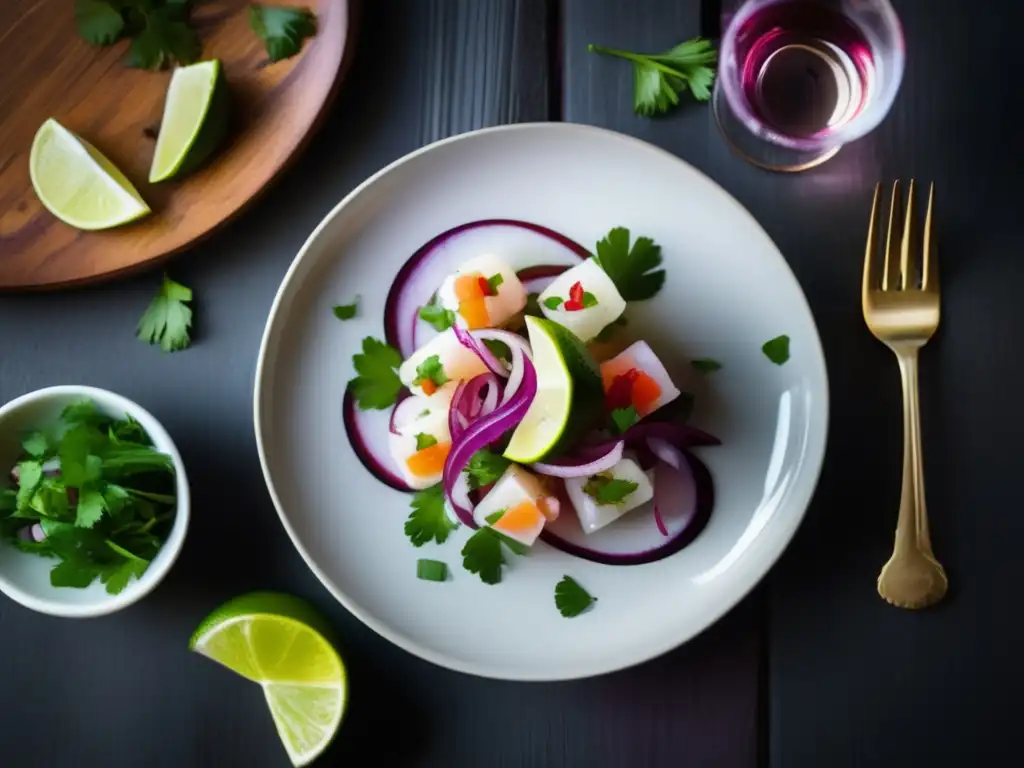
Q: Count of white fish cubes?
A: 7